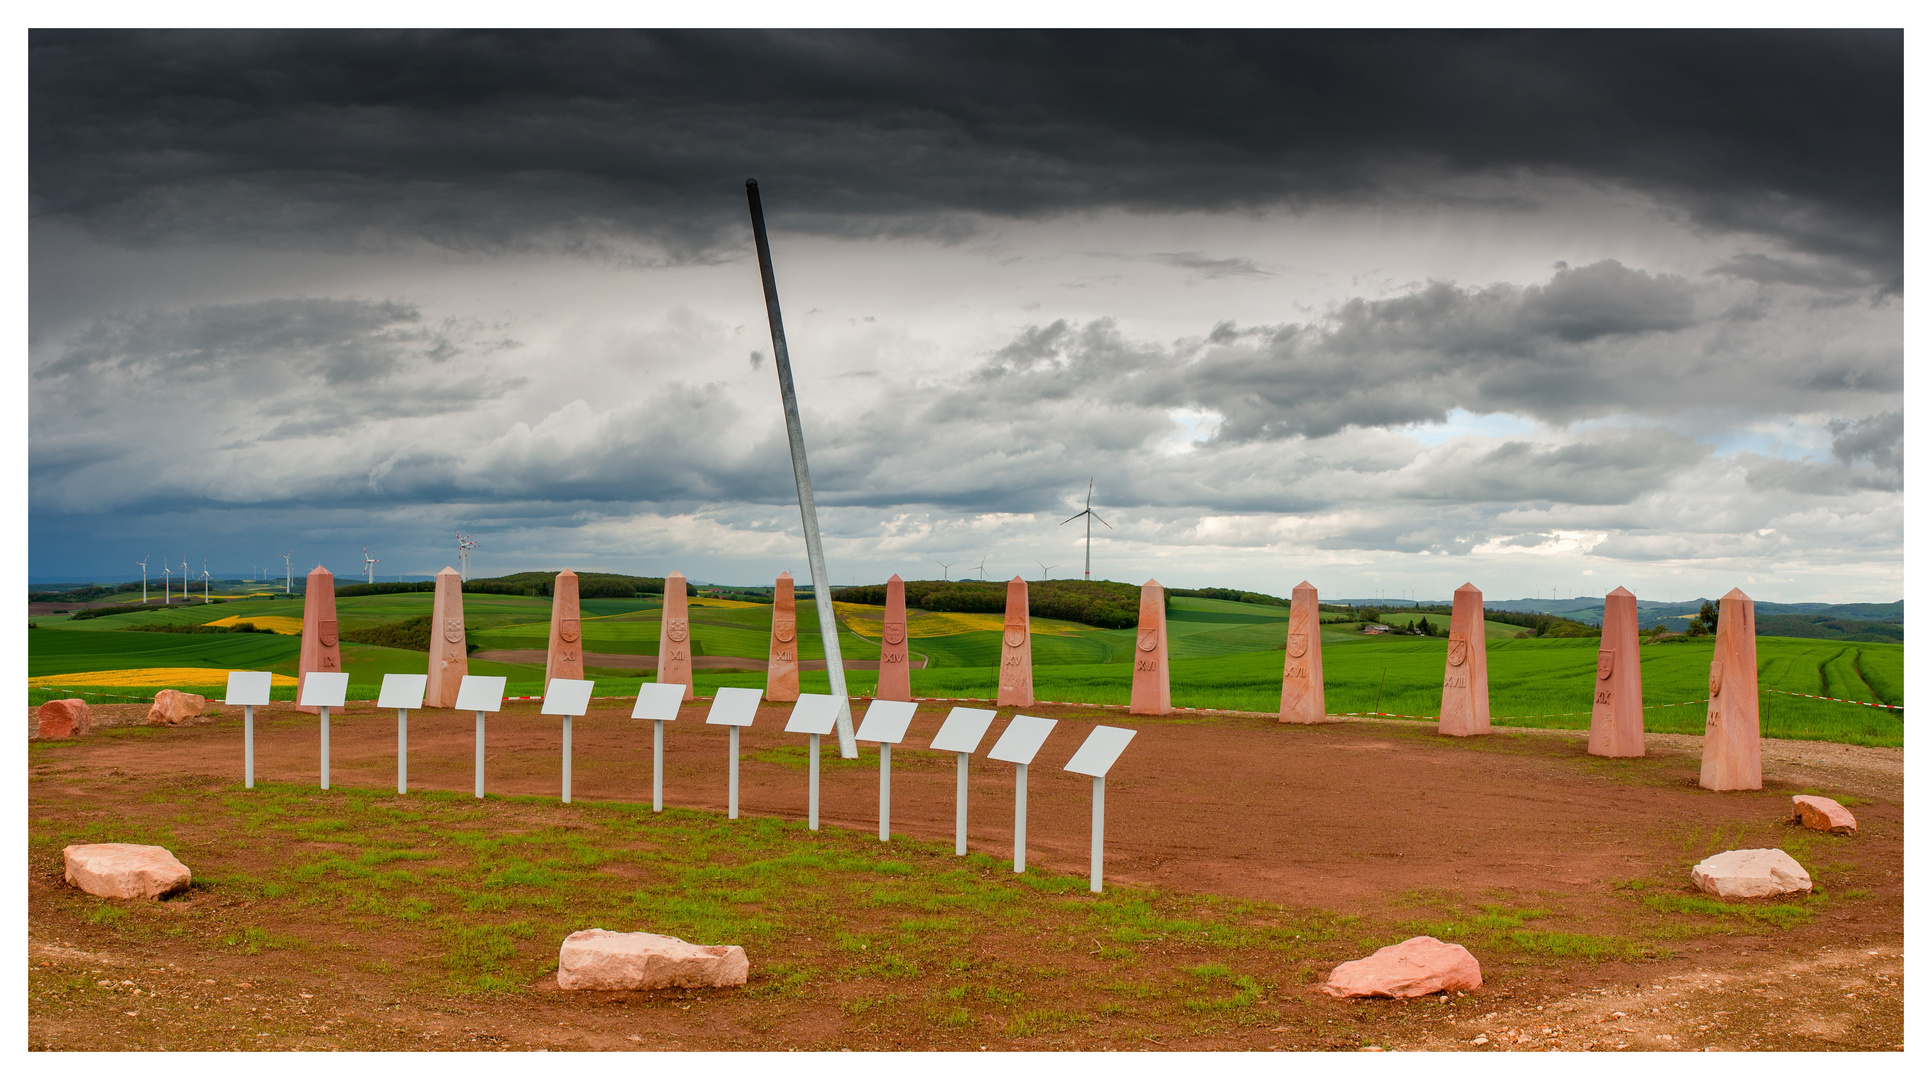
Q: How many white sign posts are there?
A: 12